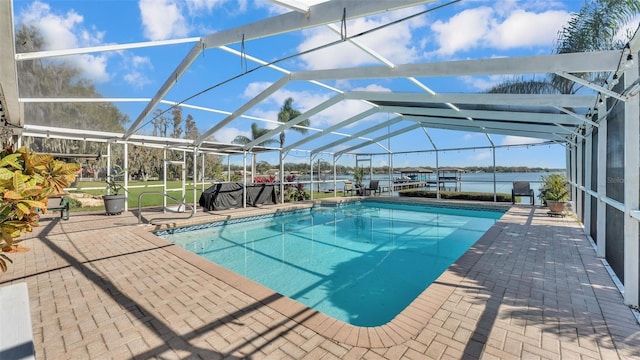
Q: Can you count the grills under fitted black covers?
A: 2